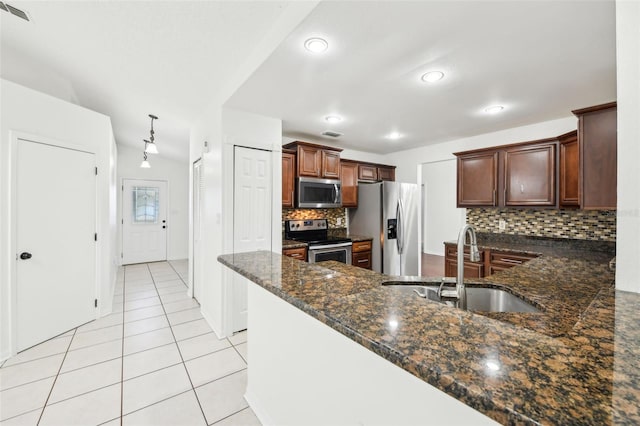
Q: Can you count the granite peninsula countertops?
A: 1